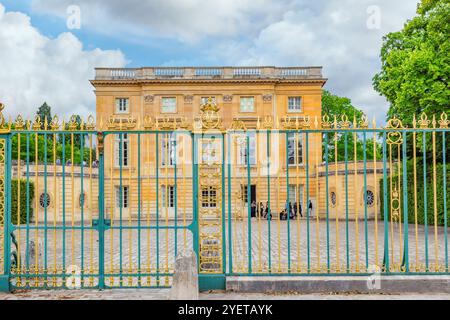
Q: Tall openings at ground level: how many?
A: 5